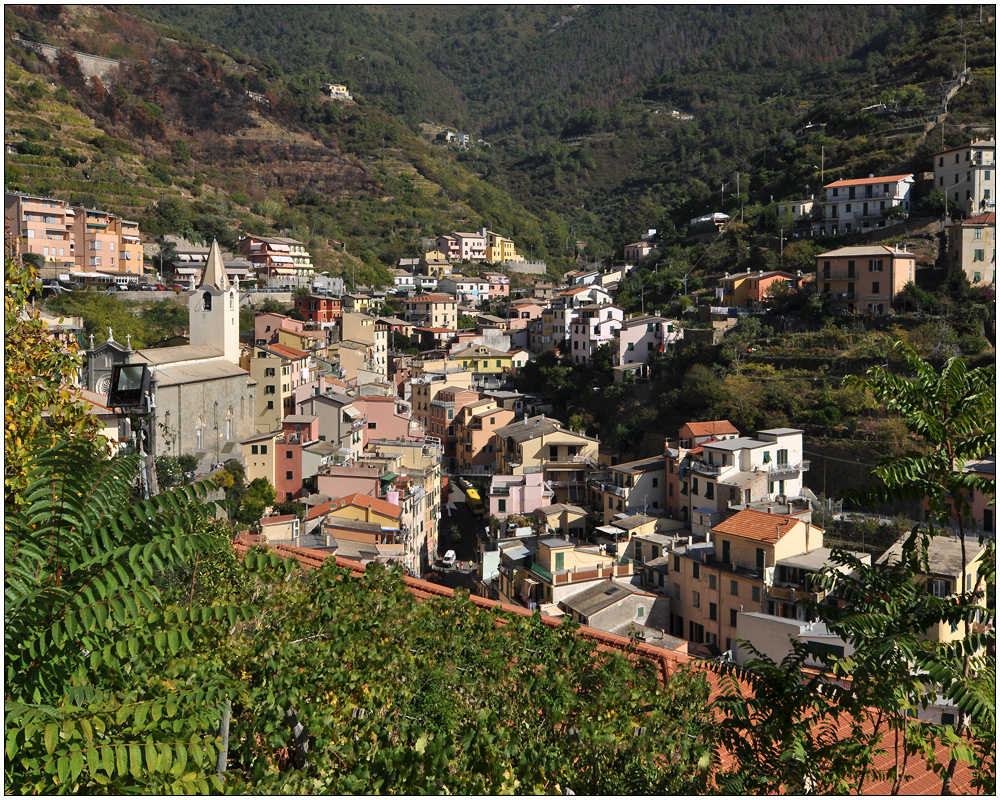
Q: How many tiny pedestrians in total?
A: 3